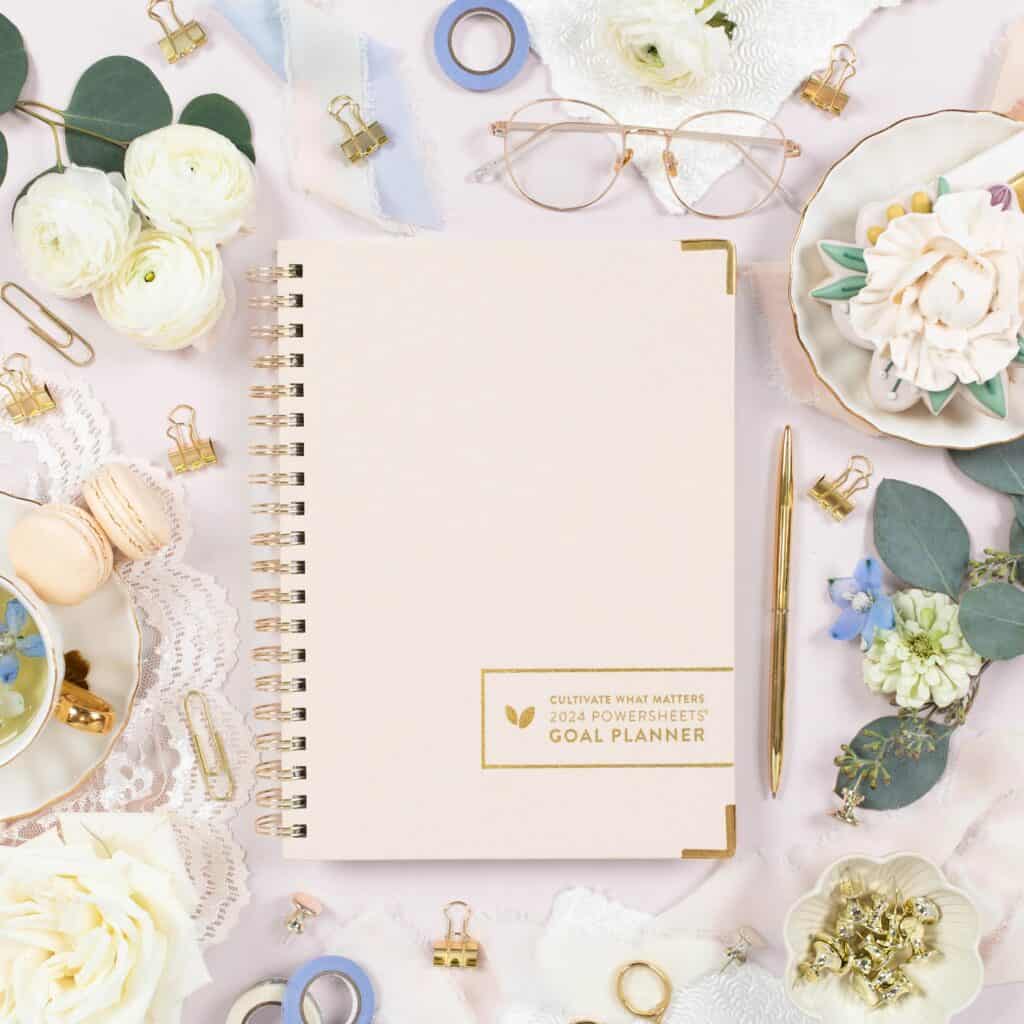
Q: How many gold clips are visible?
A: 9